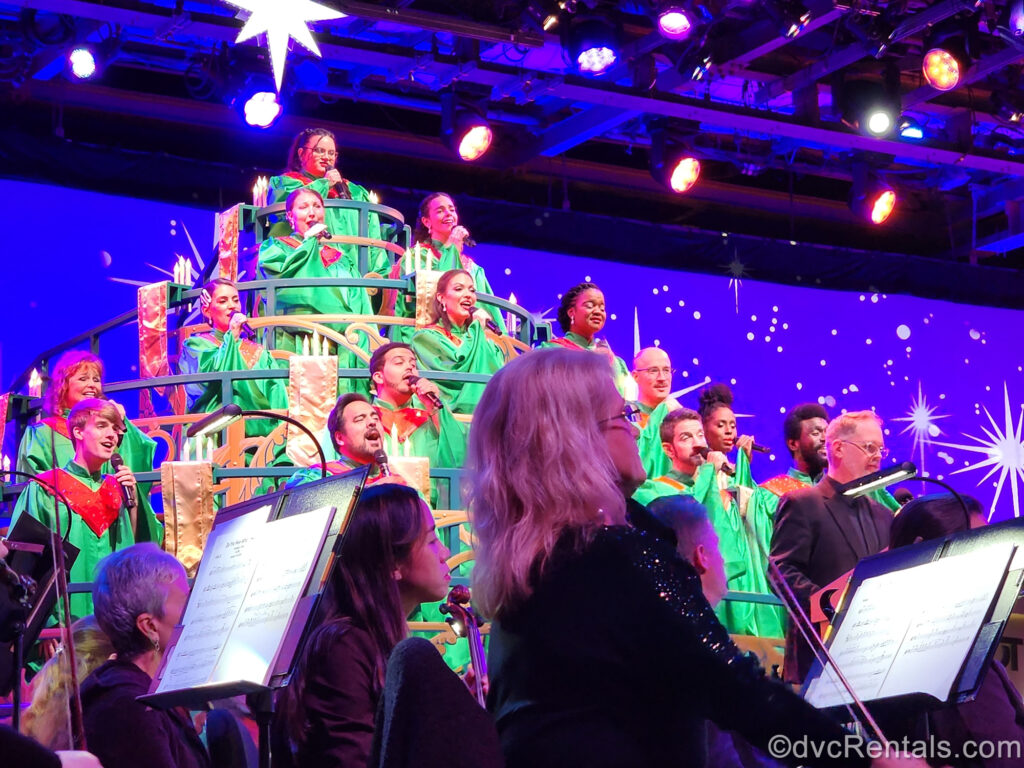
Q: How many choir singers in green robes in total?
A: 14